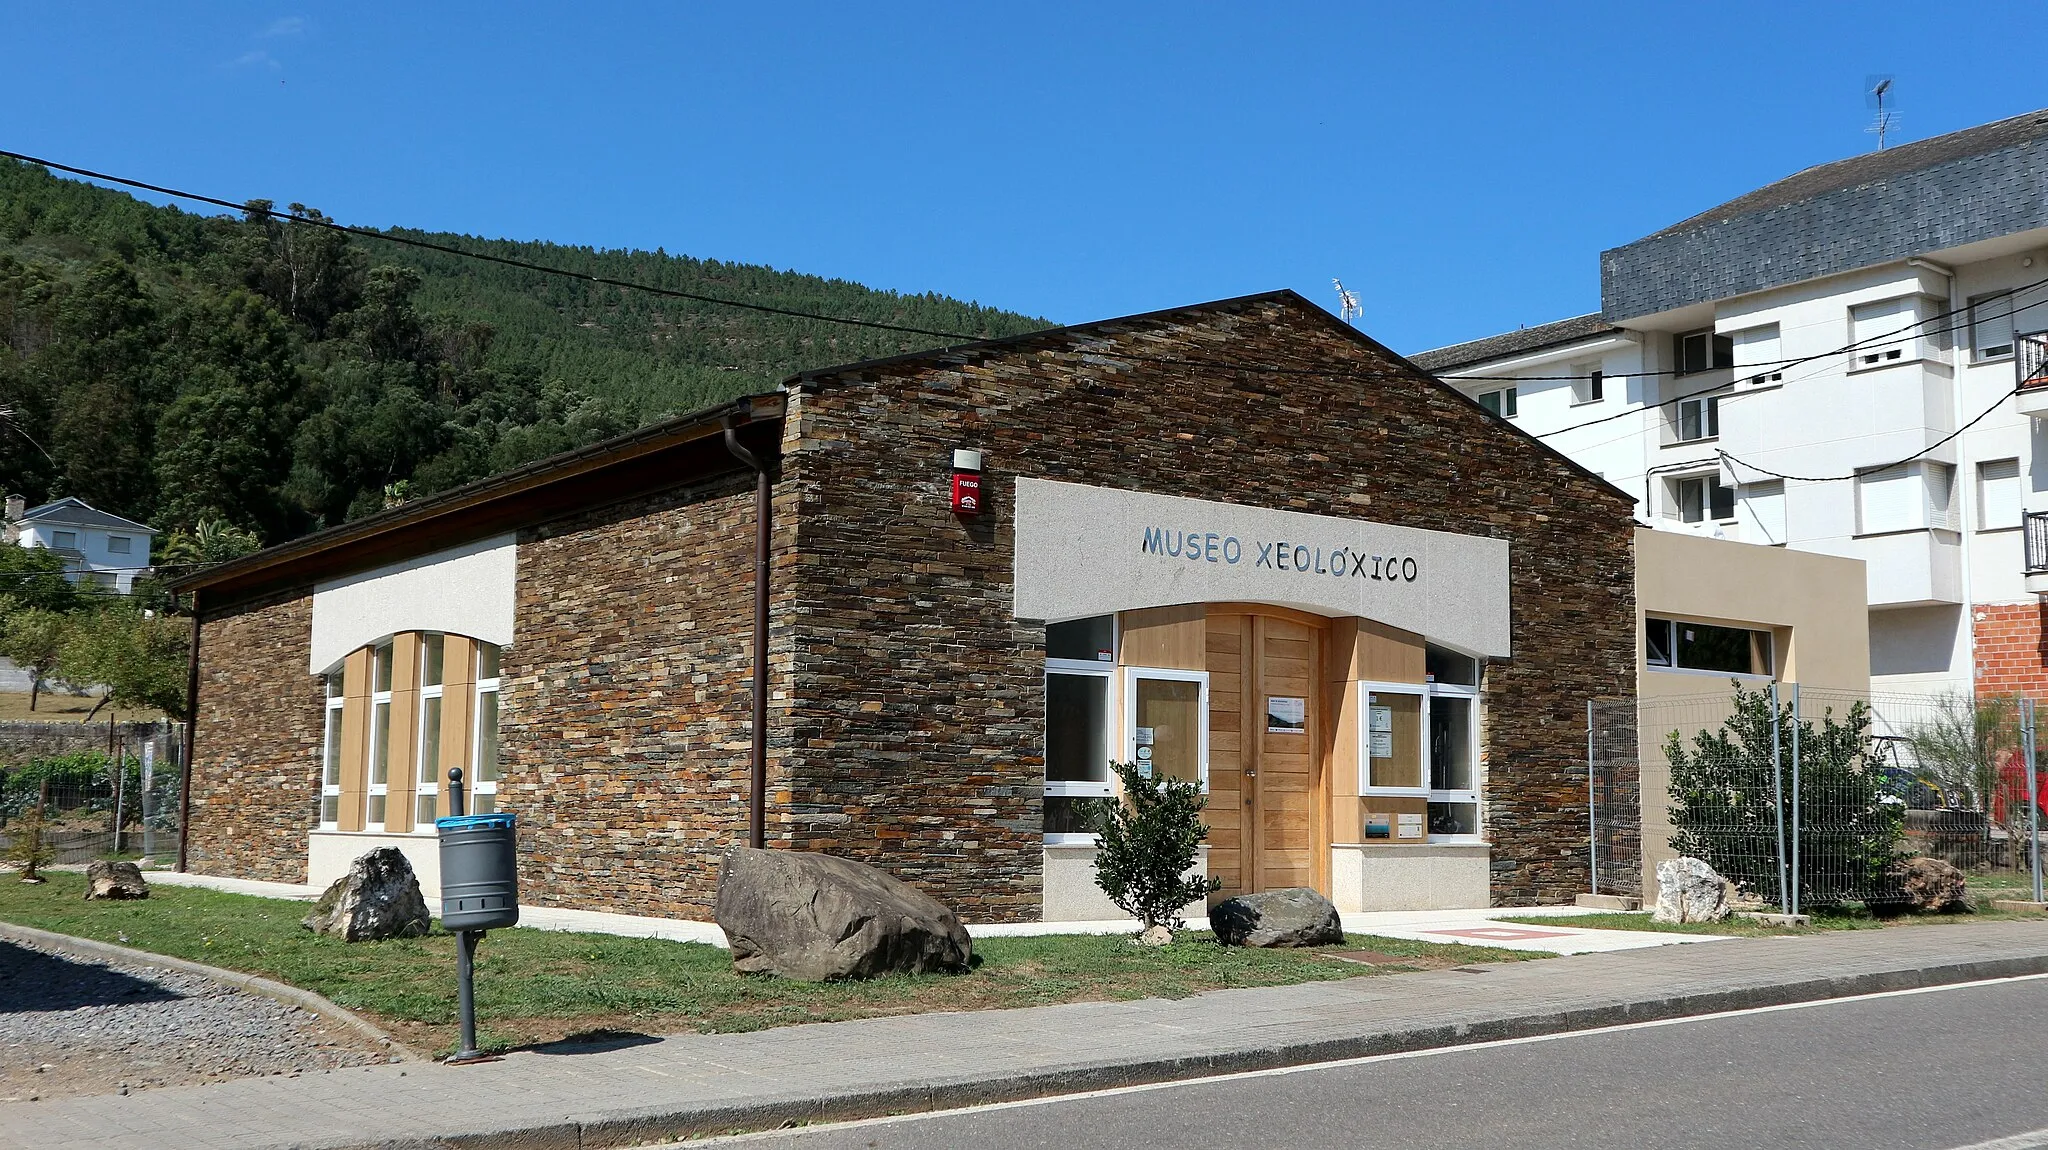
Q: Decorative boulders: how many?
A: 6